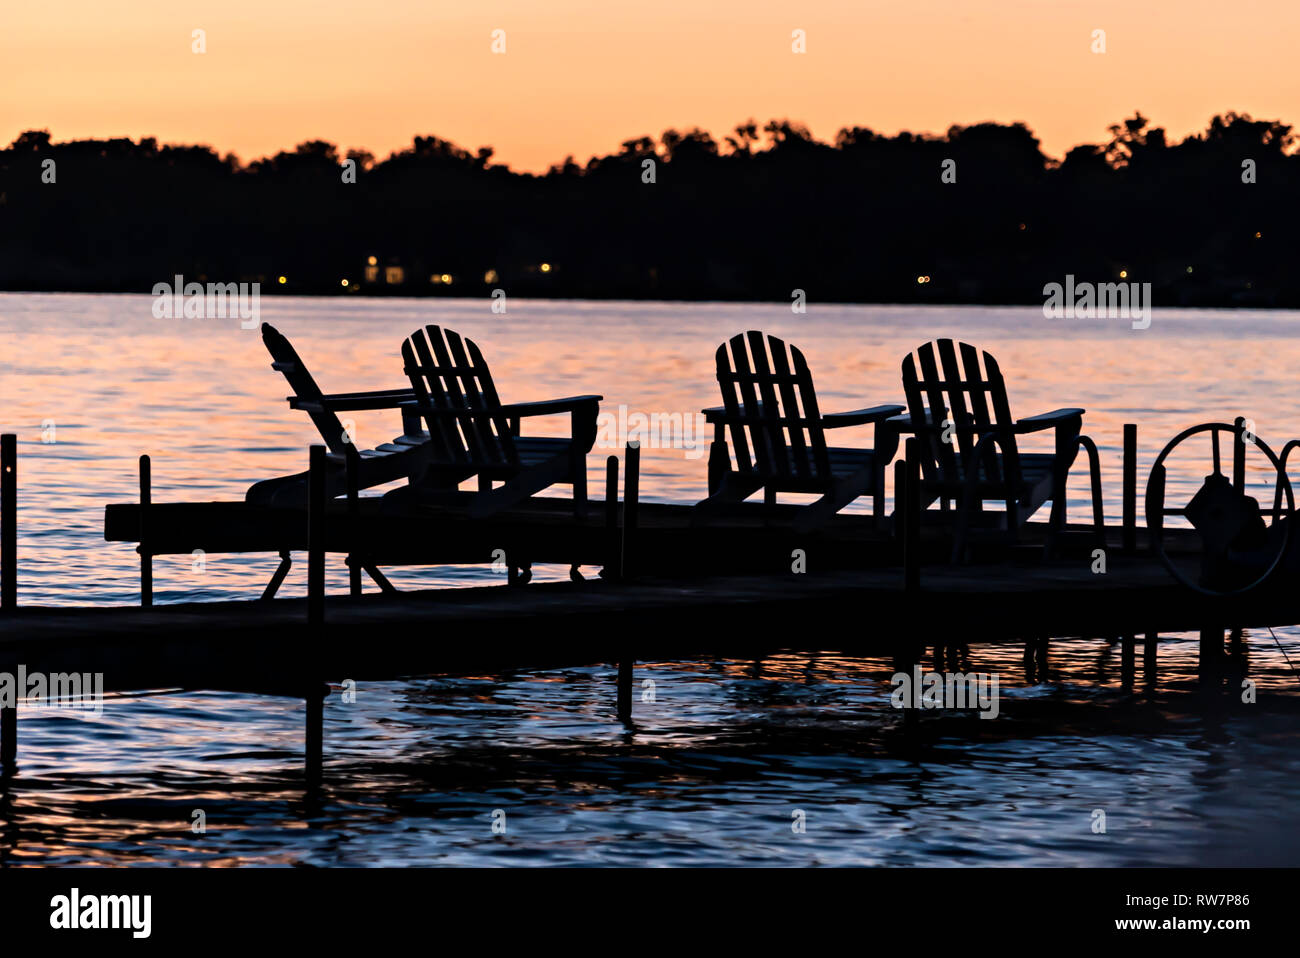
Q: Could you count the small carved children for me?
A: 0